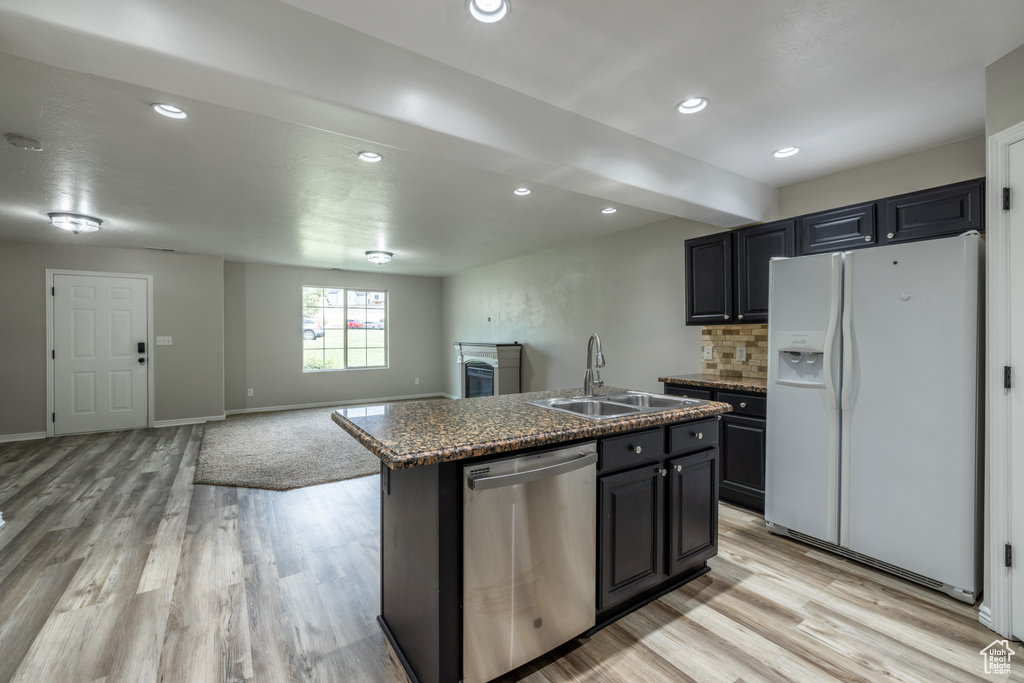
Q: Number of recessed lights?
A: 7